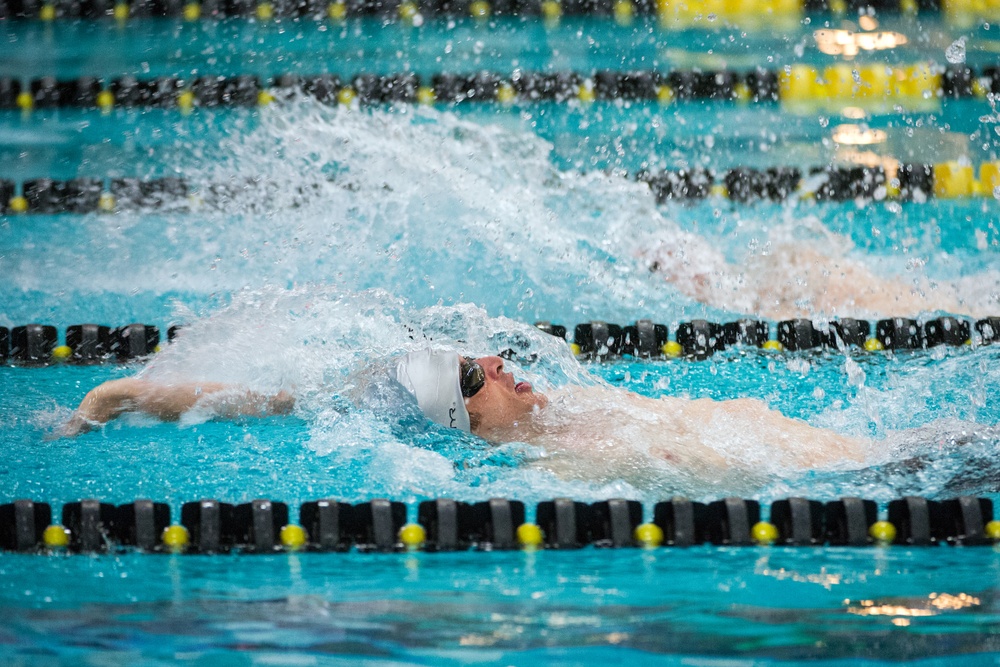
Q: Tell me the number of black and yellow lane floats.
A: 5